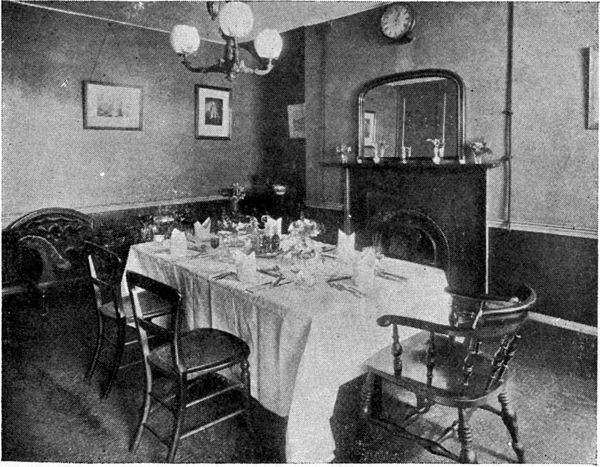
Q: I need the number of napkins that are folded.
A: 6